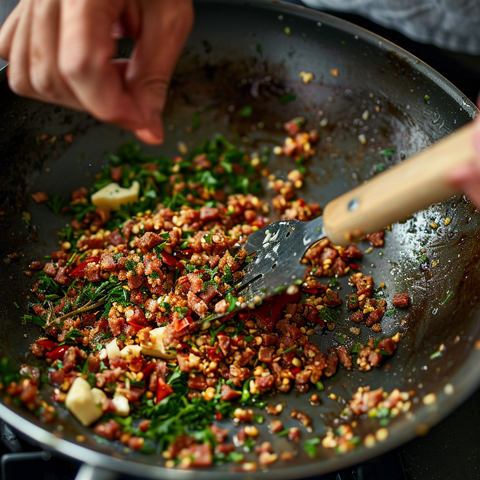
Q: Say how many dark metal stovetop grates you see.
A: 1